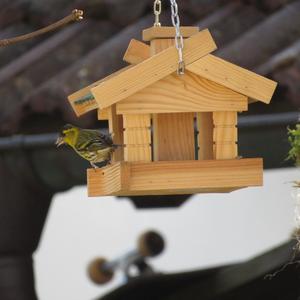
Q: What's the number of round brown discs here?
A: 2